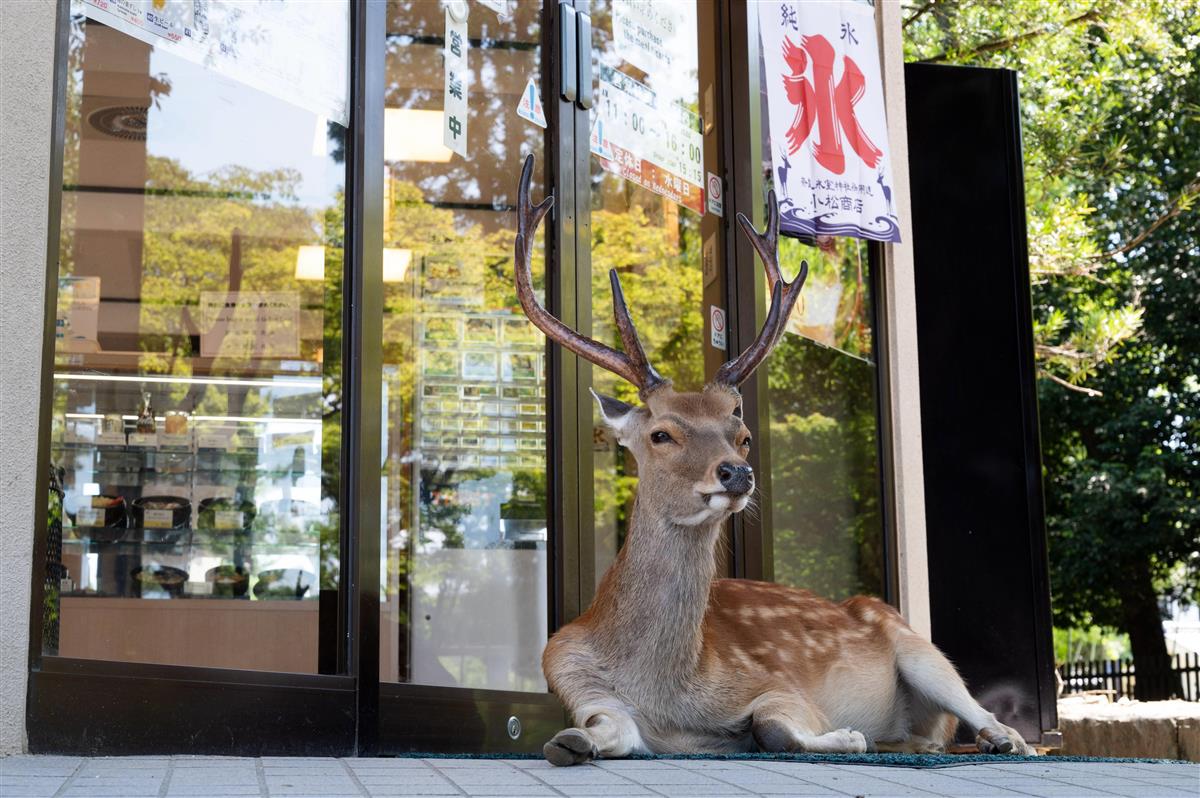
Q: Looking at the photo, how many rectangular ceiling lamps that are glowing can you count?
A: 2